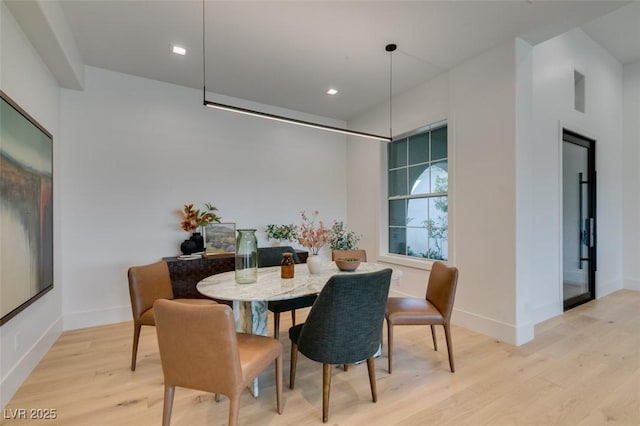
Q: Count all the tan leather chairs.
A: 4